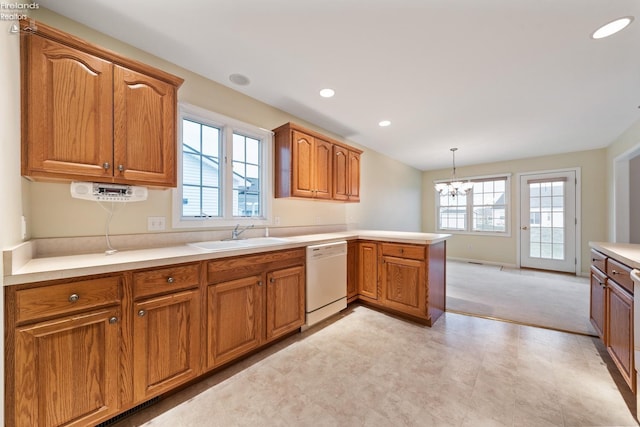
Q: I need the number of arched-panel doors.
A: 6